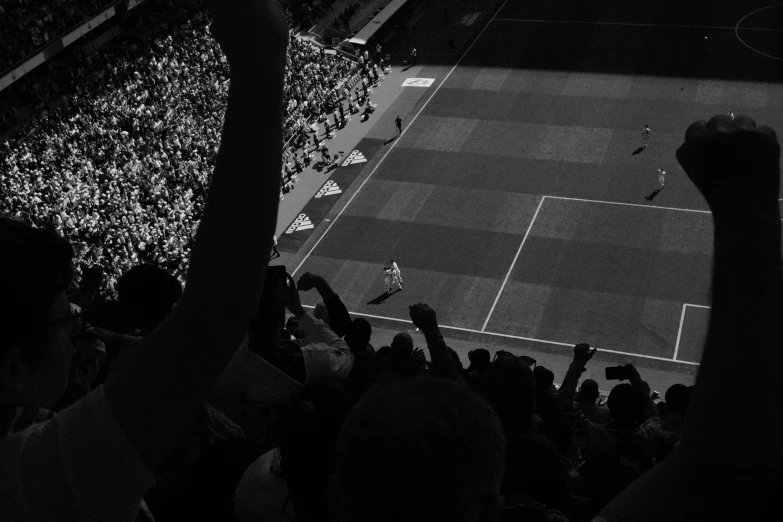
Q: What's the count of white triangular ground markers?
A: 3